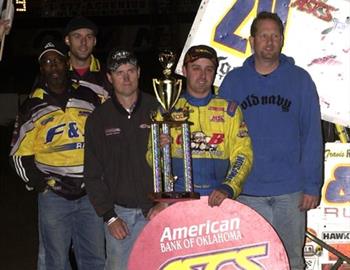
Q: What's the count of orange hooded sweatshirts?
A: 0